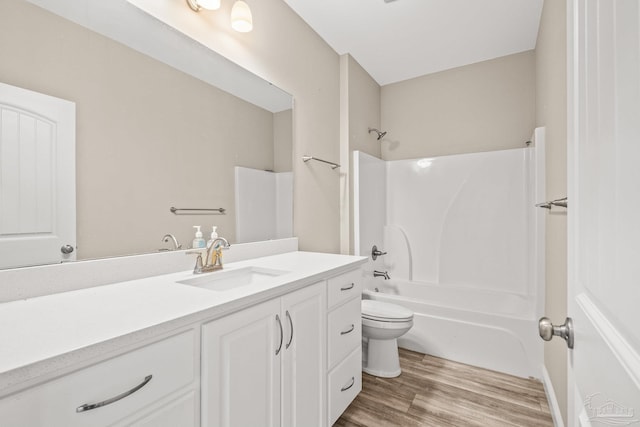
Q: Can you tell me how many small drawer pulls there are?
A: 3